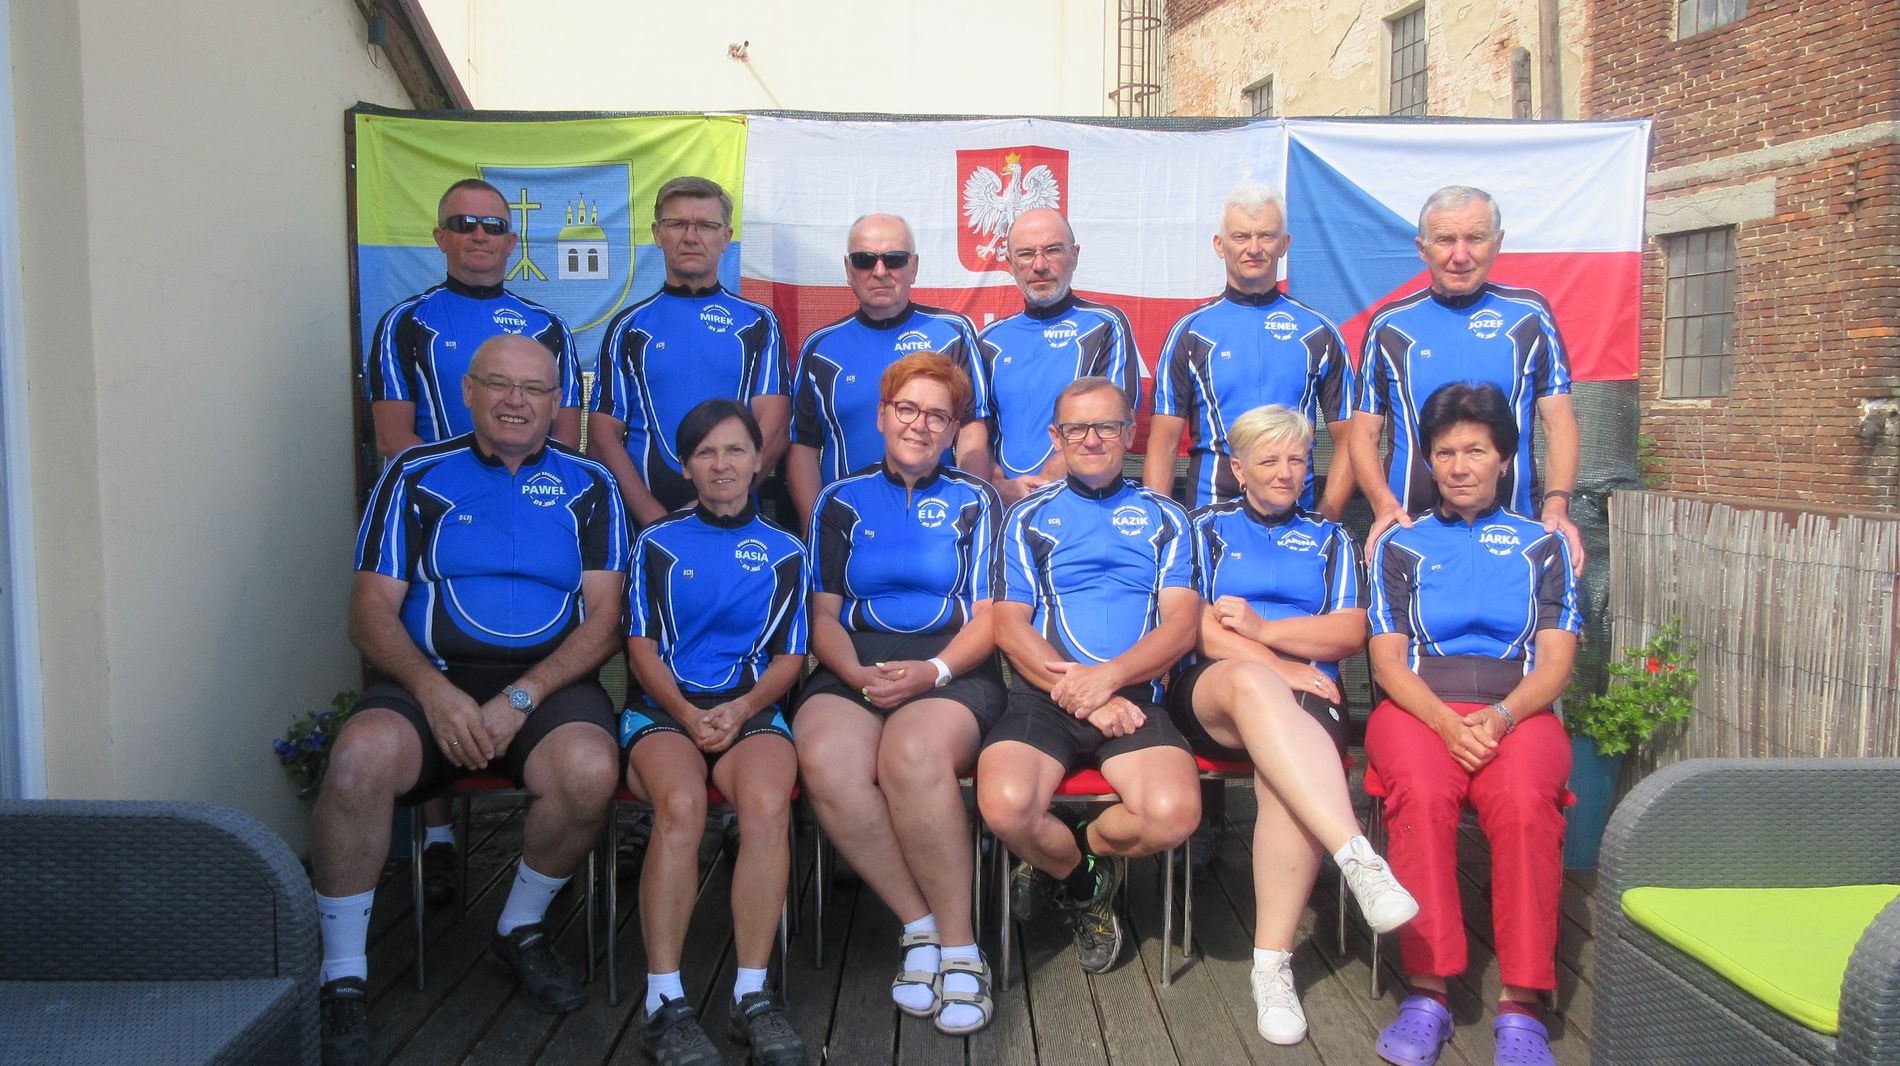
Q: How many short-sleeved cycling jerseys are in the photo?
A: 12